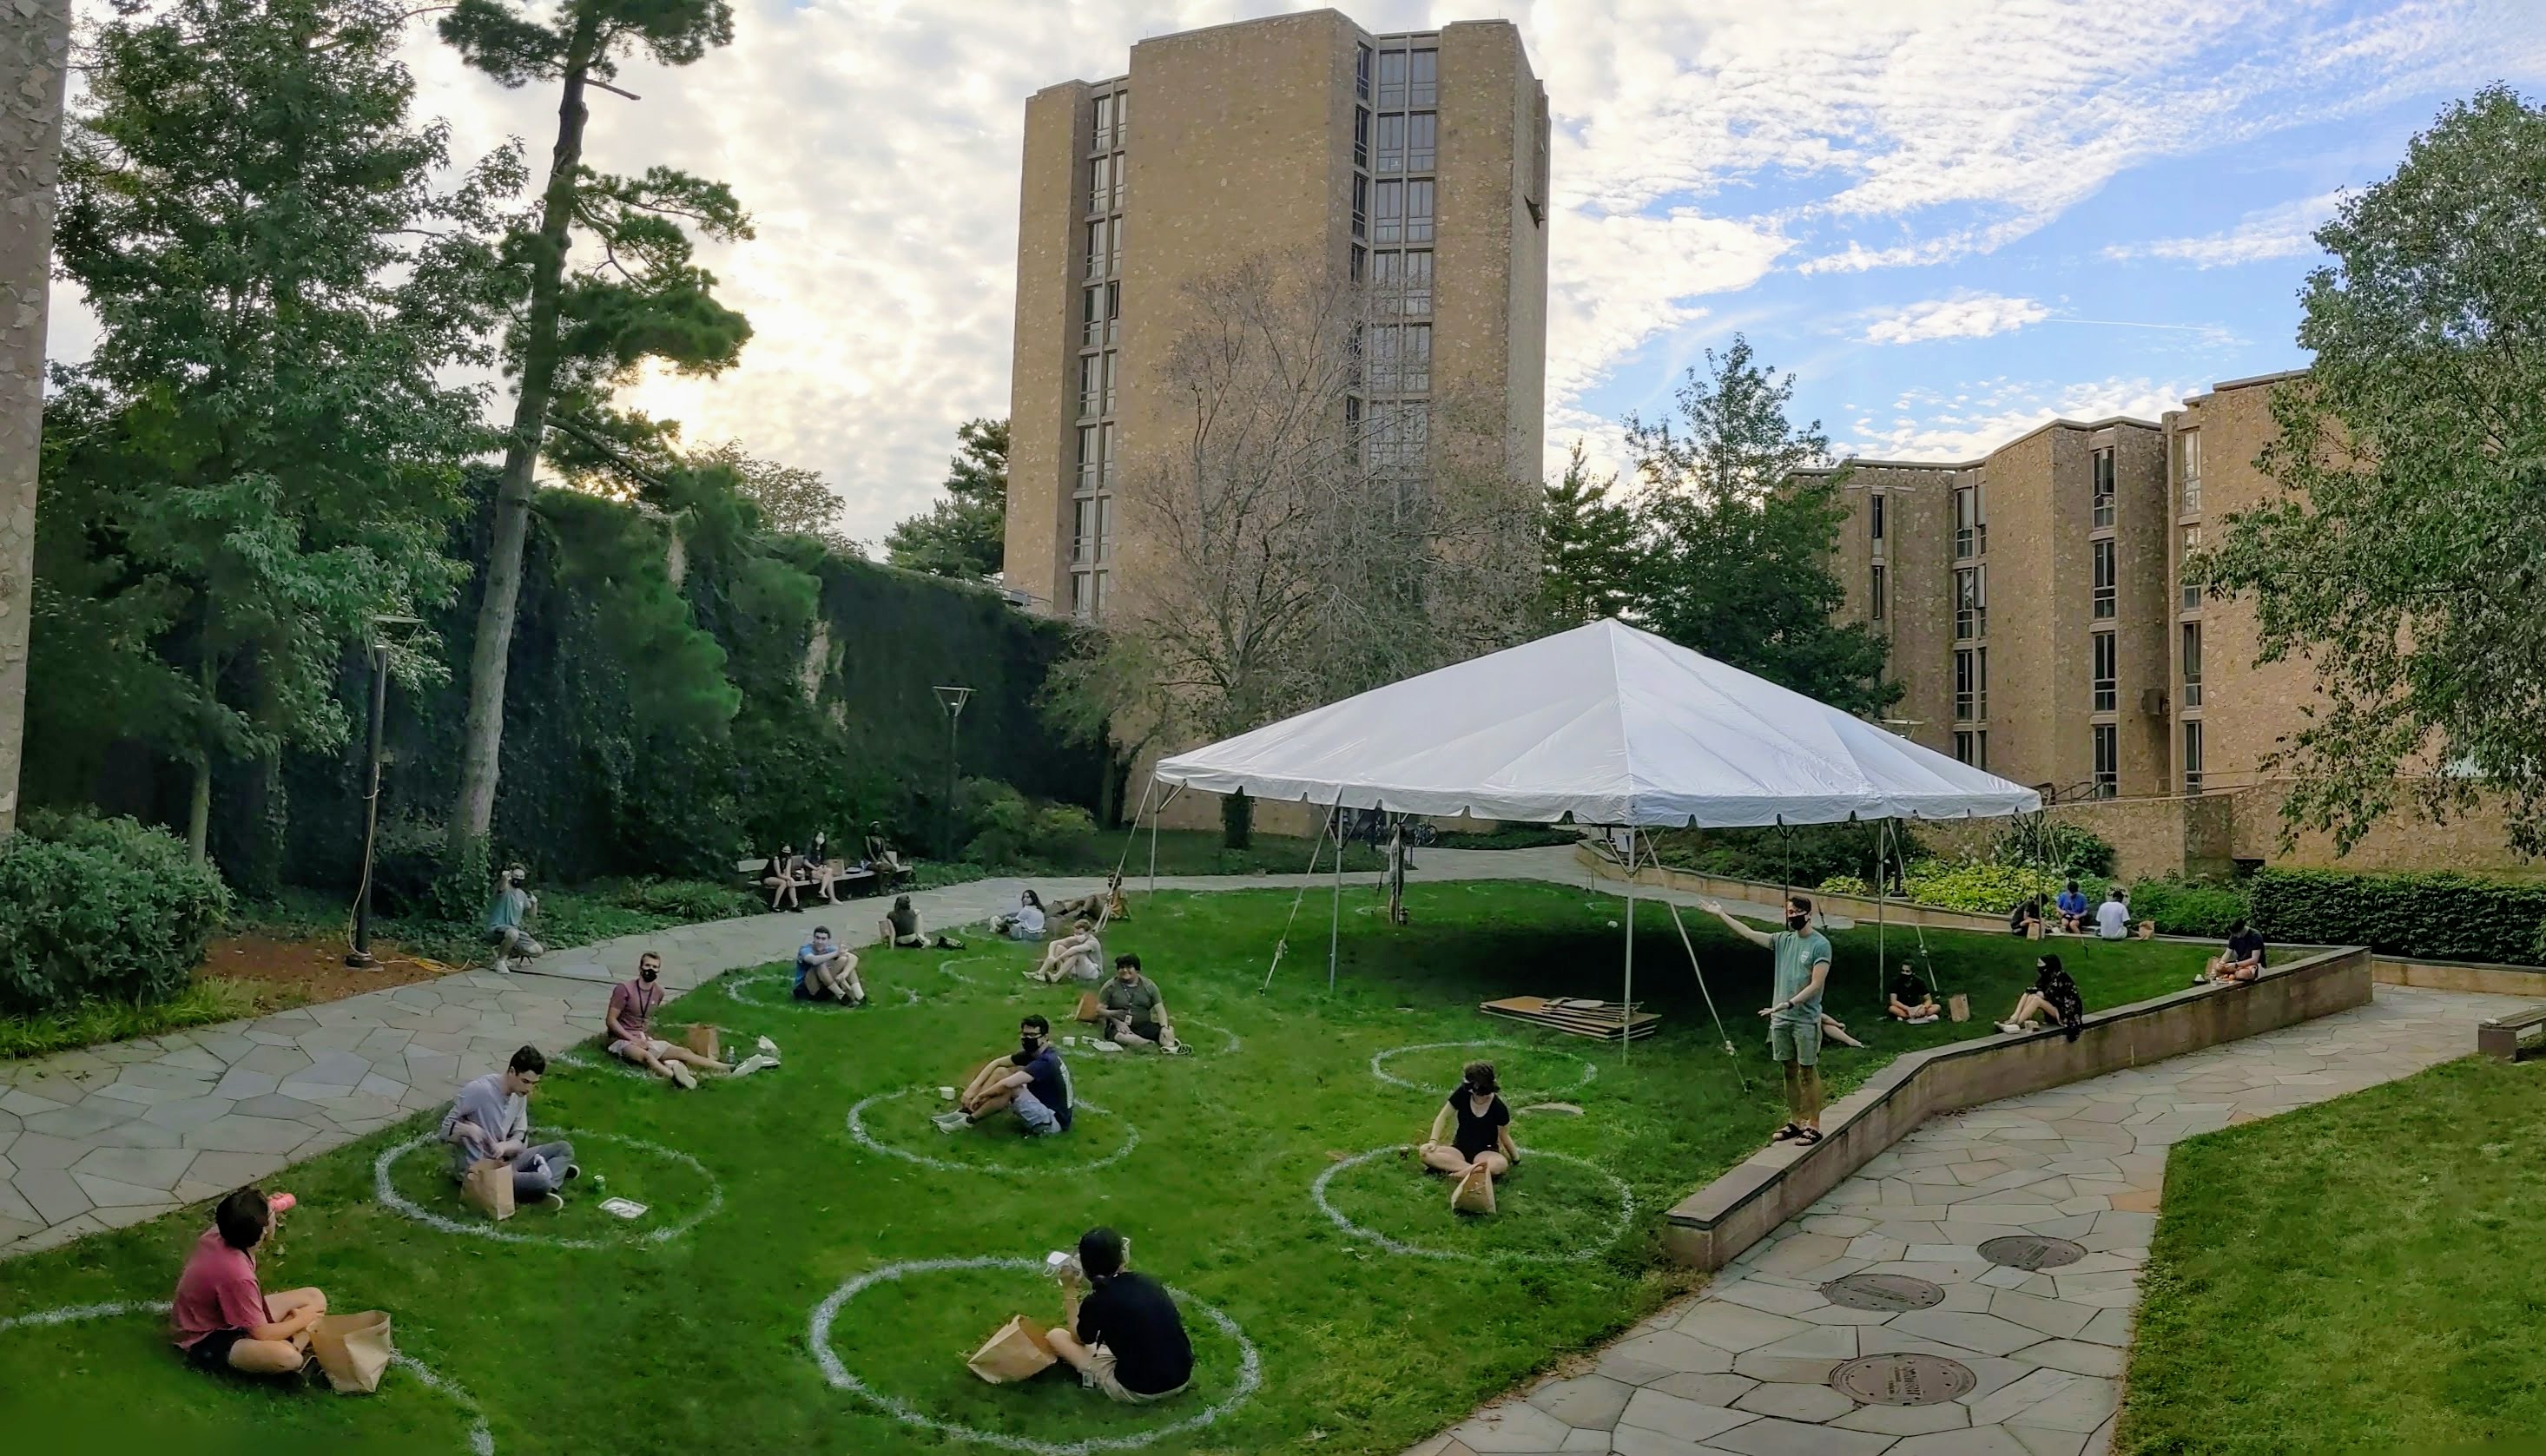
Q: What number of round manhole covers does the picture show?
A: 3